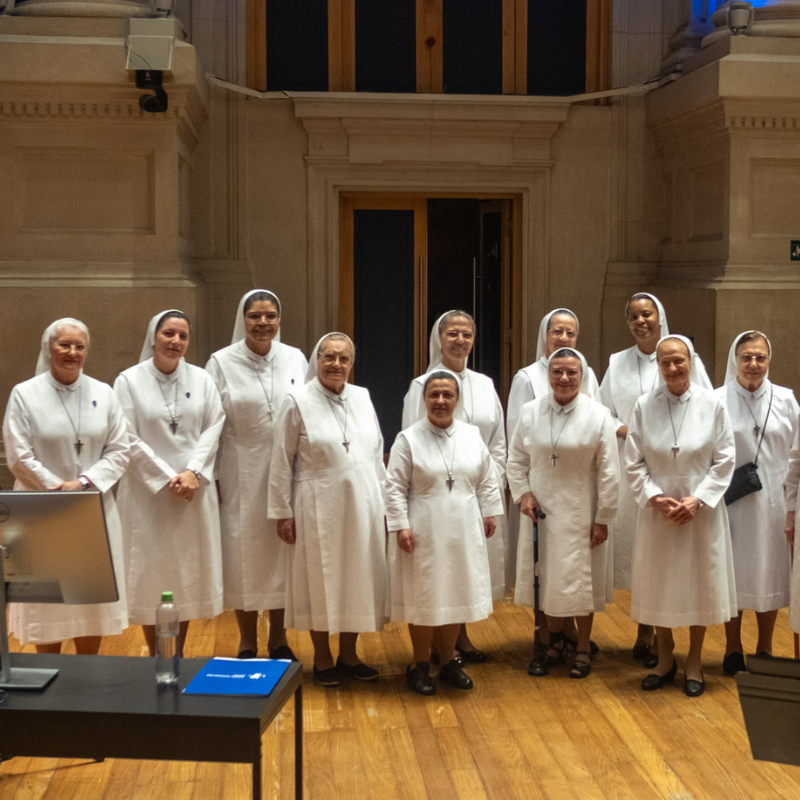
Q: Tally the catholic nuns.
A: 11